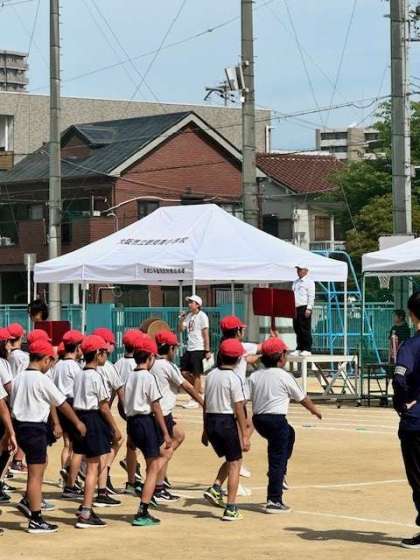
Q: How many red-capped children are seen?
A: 14